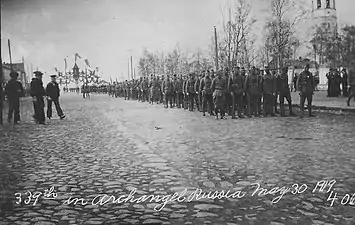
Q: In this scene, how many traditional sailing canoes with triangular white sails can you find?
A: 0